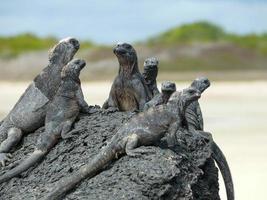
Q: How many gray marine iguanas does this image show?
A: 7